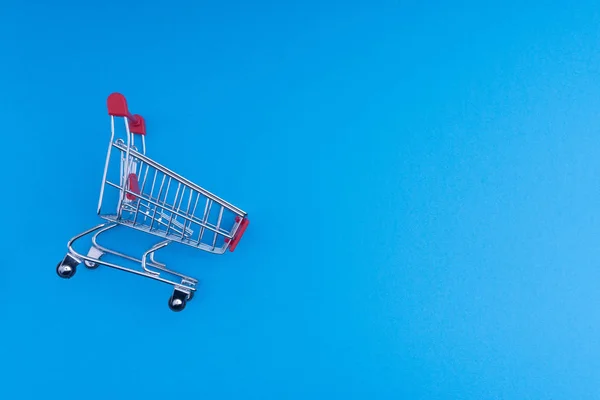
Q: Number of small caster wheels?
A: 4